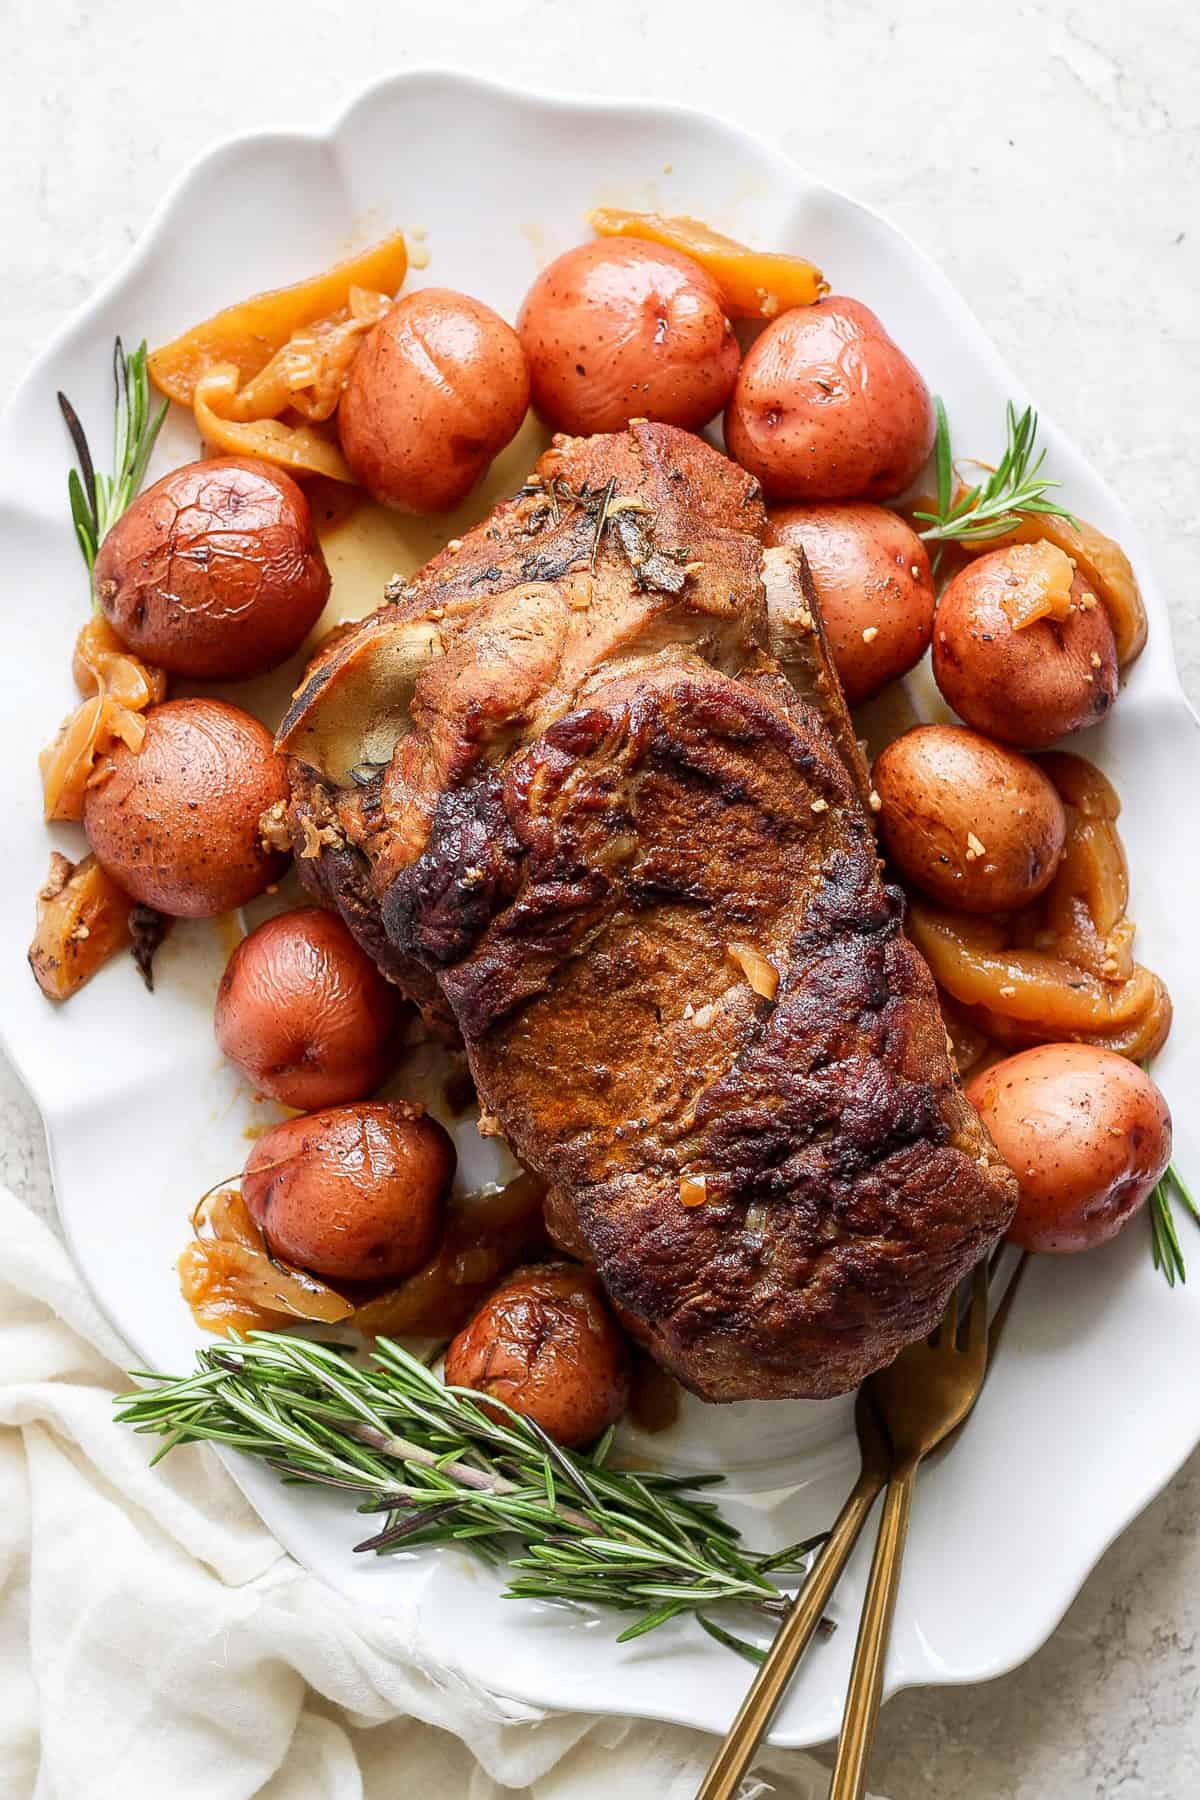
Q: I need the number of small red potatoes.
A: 12